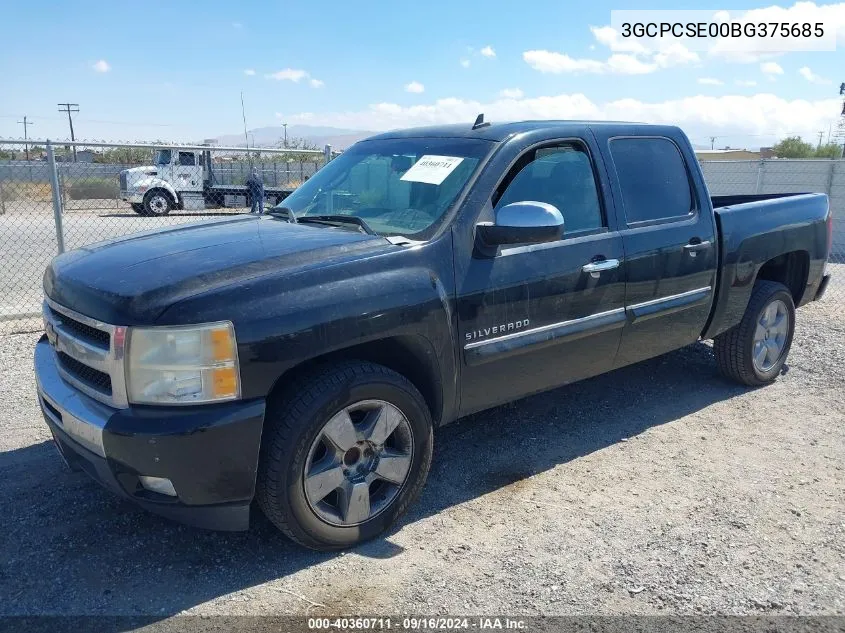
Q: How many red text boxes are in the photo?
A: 0